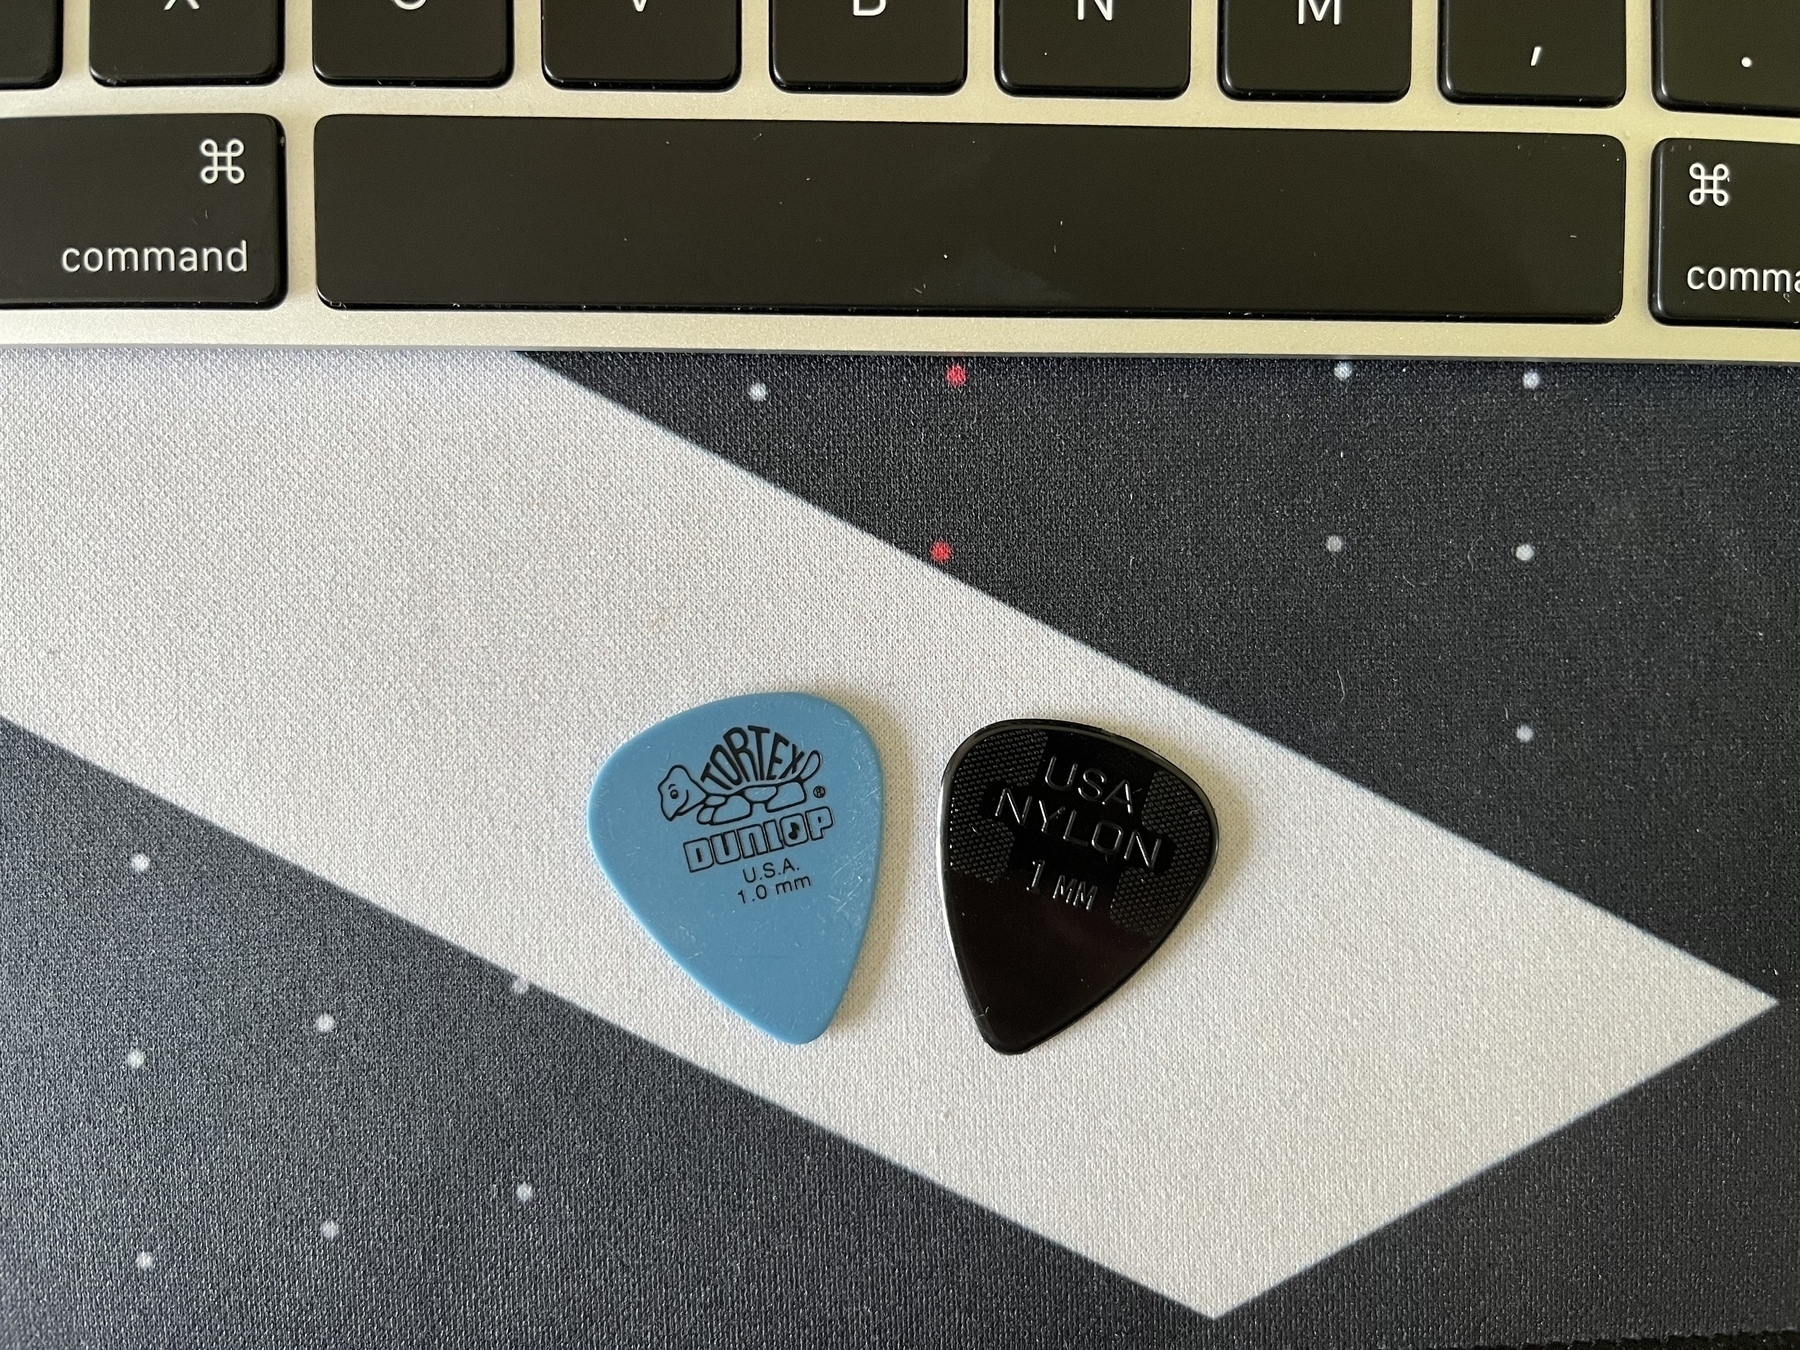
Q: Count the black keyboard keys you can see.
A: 12